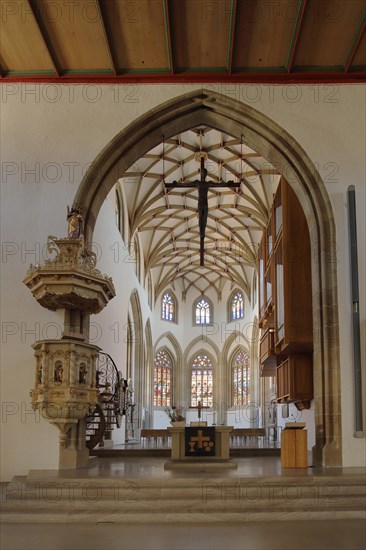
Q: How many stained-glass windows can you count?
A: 6